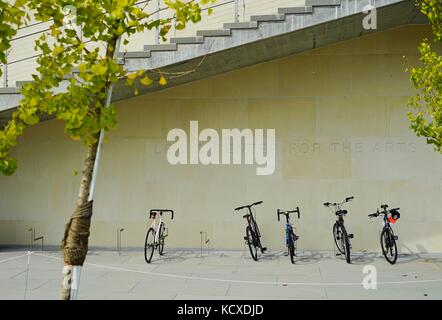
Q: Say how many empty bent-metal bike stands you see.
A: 3